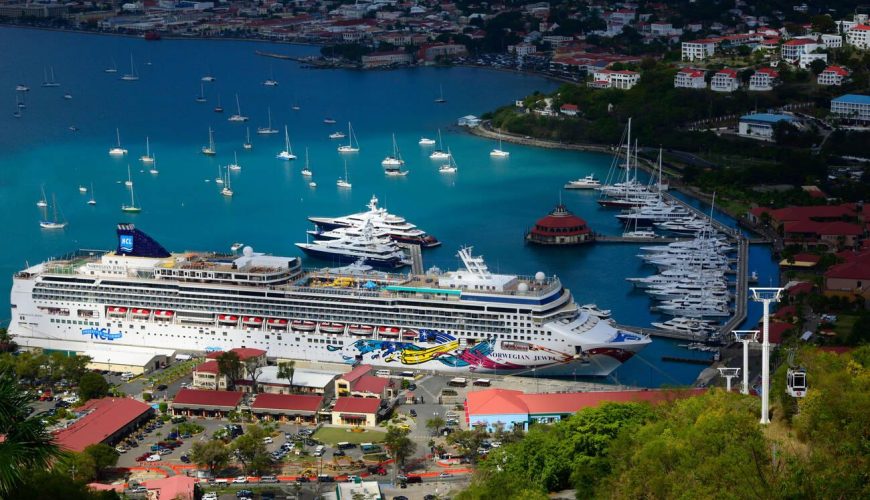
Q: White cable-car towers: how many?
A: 3